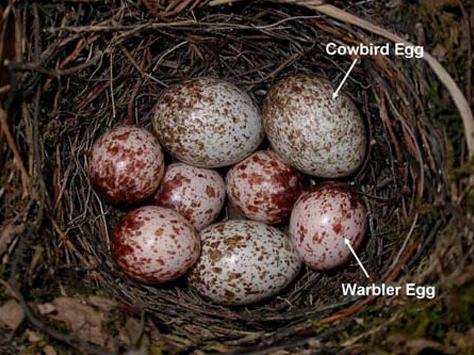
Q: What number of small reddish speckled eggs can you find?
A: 5